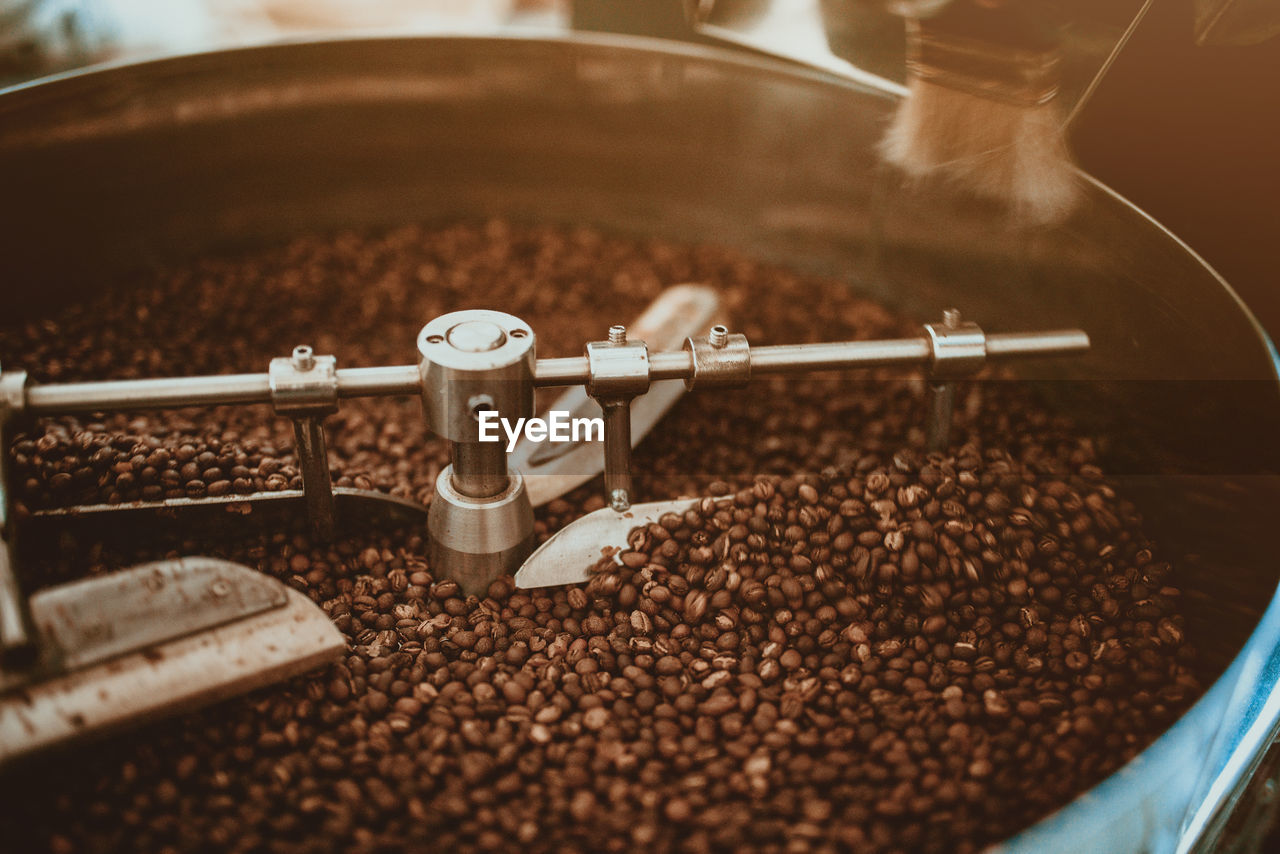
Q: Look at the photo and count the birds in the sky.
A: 0